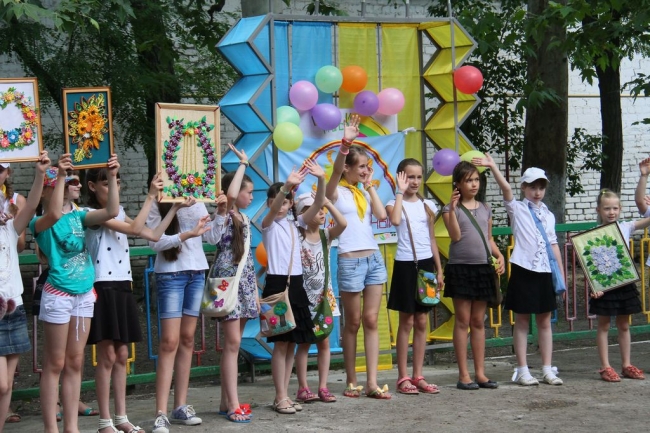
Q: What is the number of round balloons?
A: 12